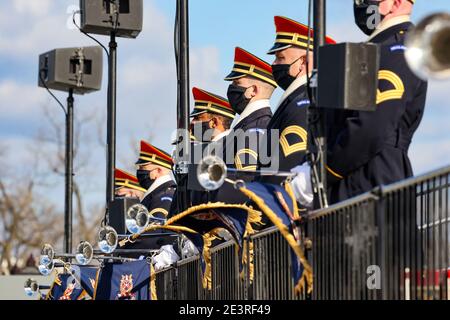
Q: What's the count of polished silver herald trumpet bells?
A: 8